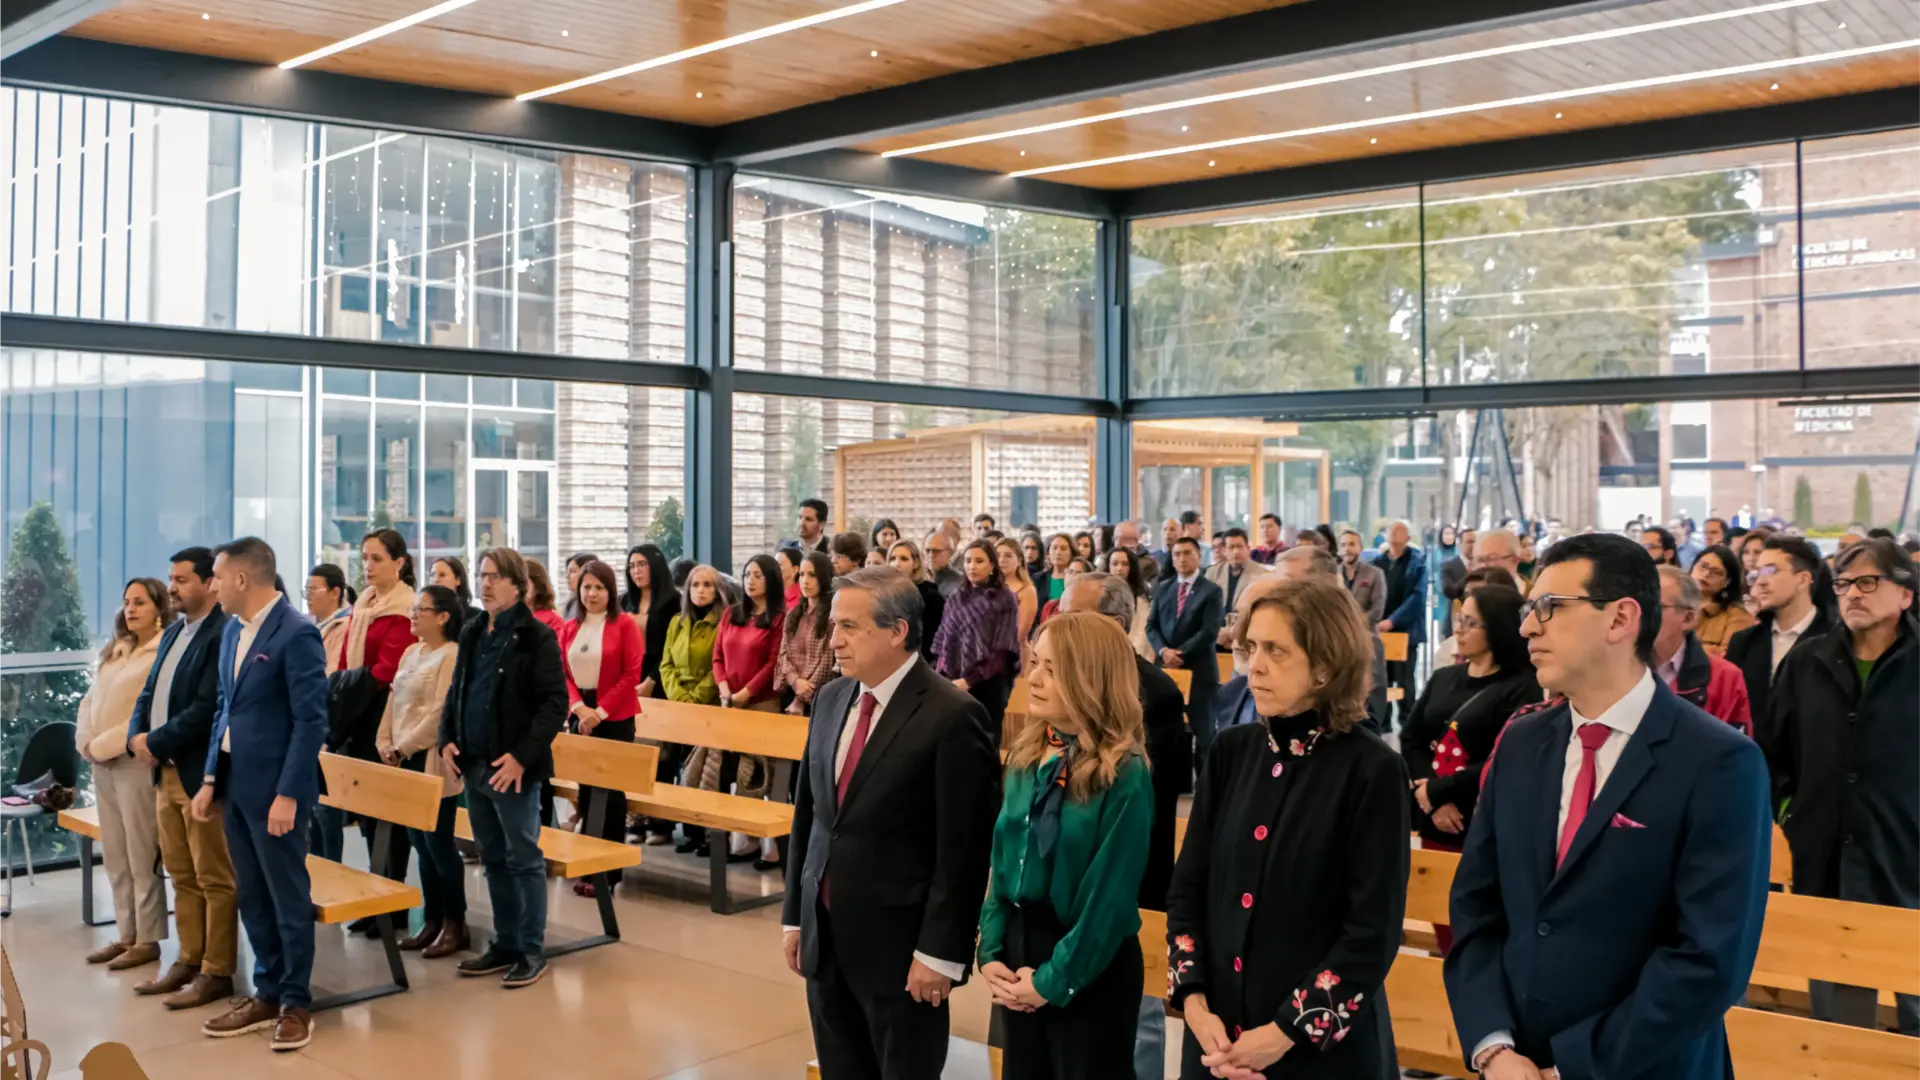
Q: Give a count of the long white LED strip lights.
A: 4